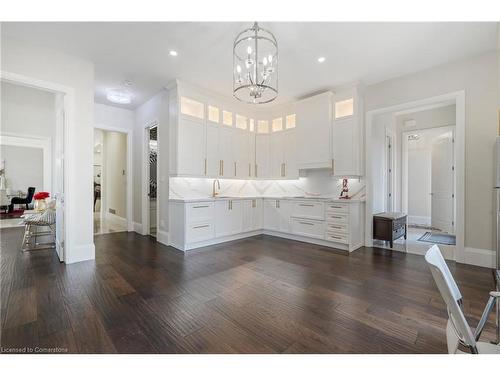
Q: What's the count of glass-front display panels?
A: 9